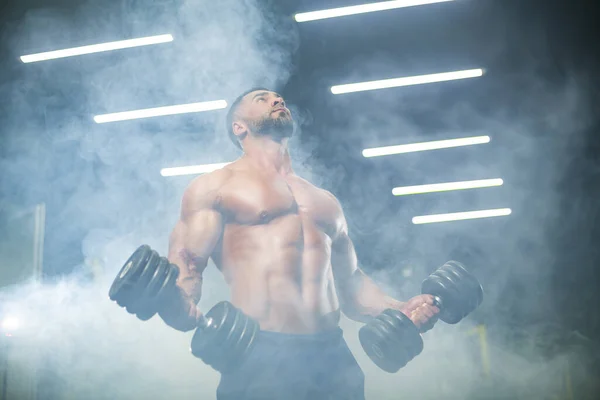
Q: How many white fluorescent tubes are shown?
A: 8